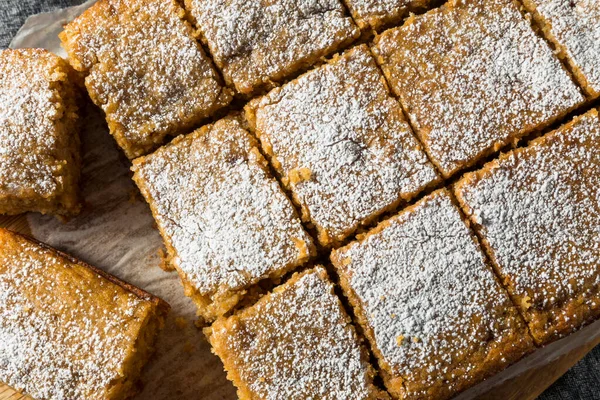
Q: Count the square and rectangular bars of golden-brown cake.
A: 12